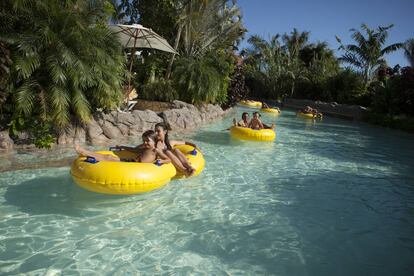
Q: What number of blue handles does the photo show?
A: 4